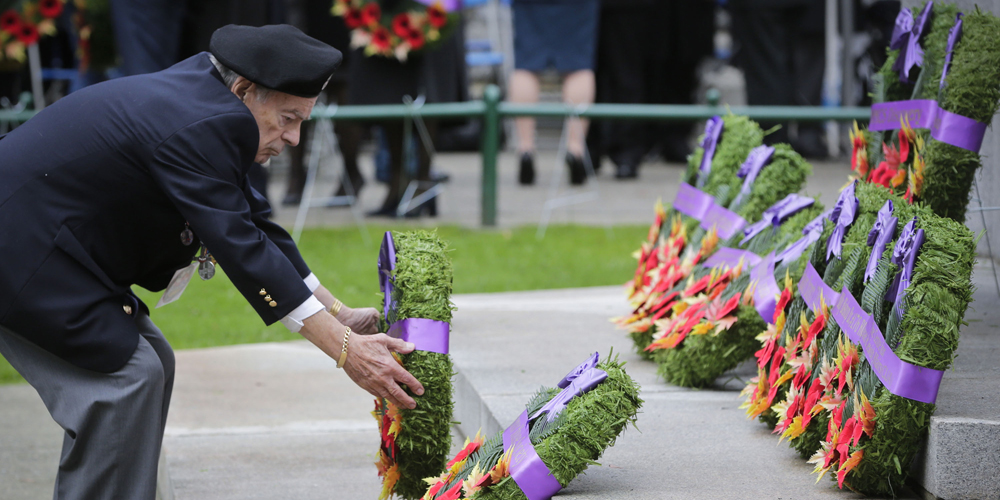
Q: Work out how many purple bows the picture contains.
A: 11